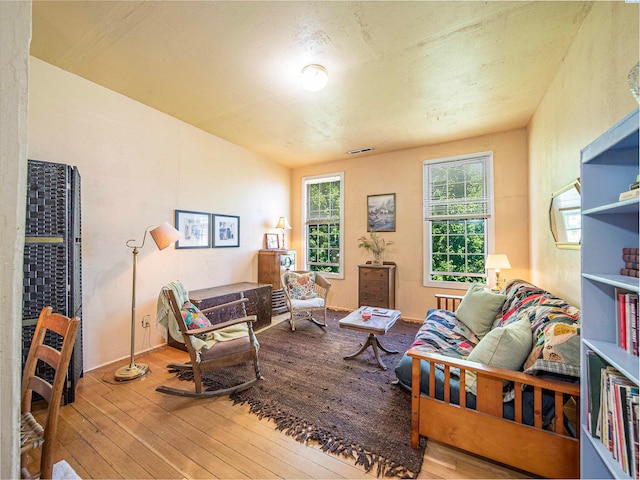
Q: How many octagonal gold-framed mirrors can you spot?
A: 1